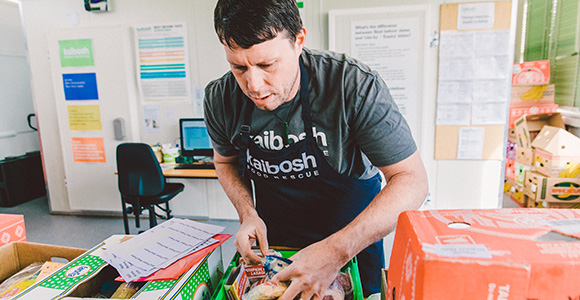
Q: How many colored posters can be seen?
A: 4